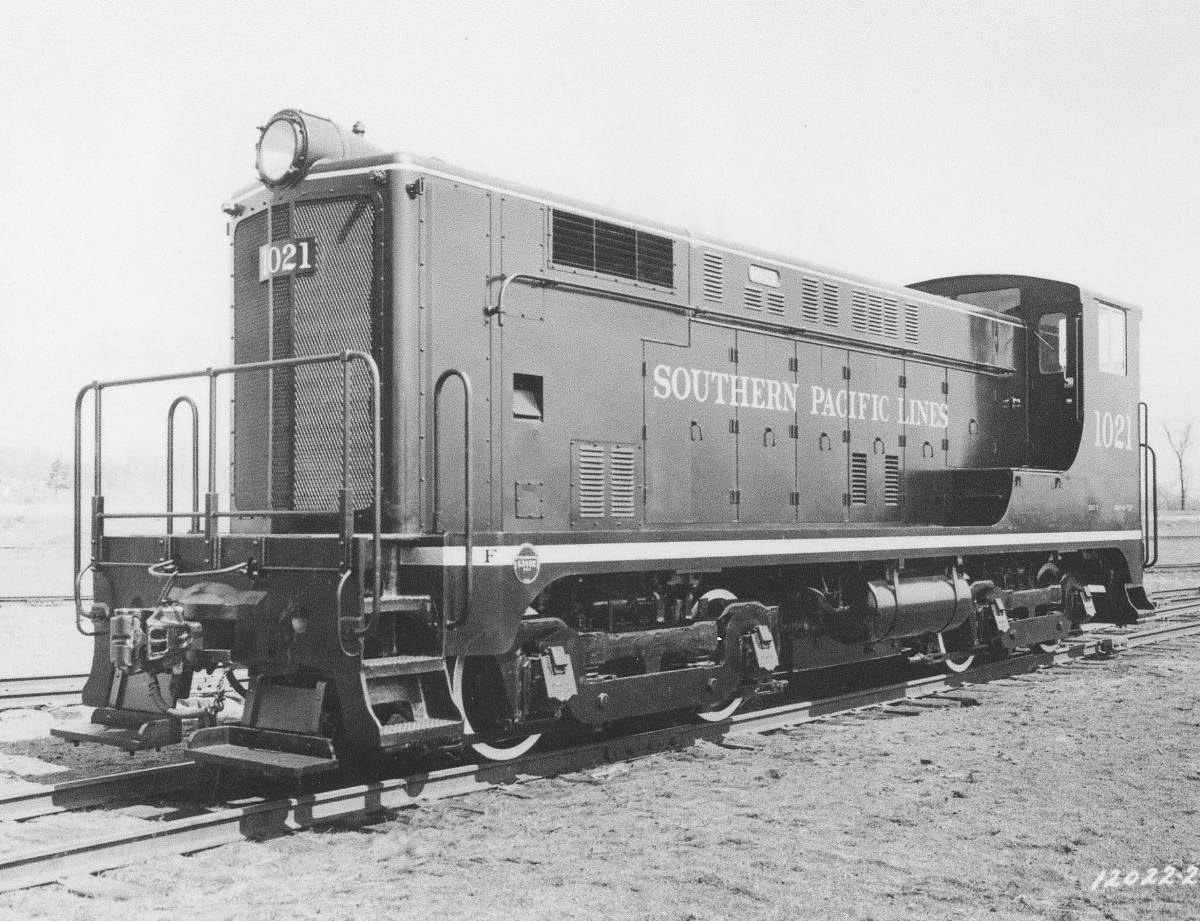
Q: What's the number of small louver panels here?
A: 13